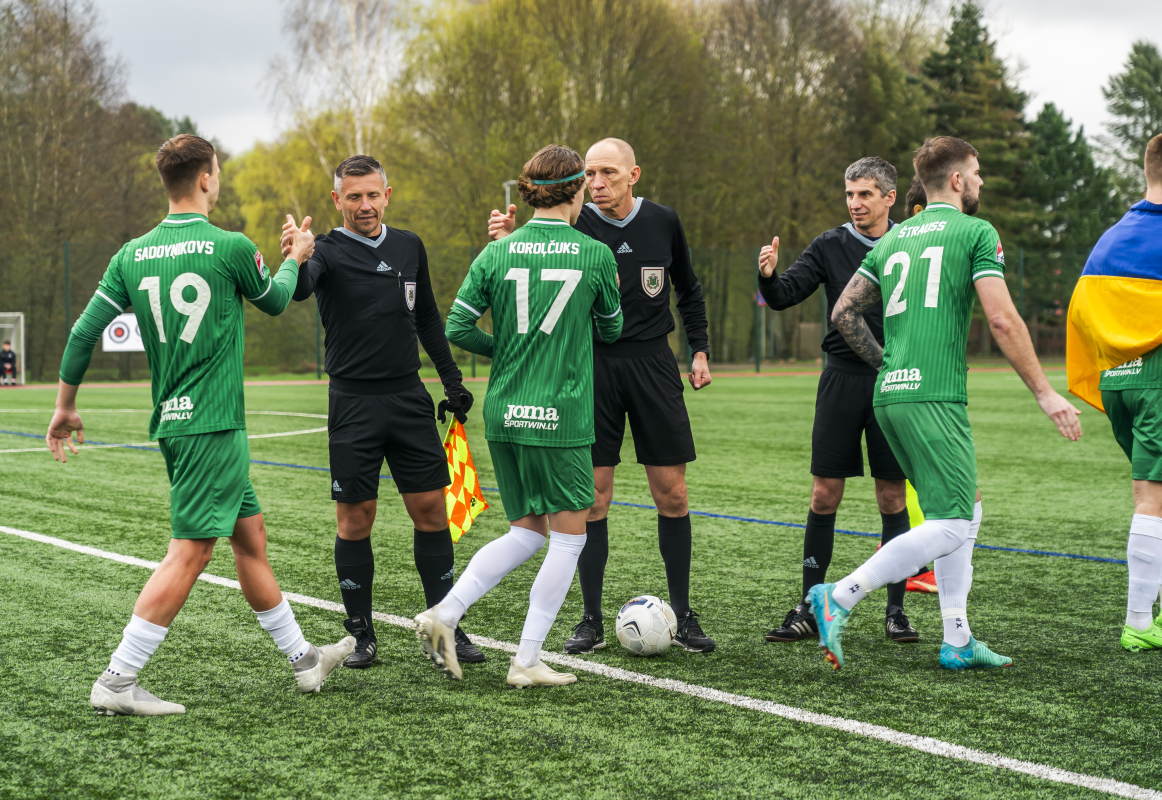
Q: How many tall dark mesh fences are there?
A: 1